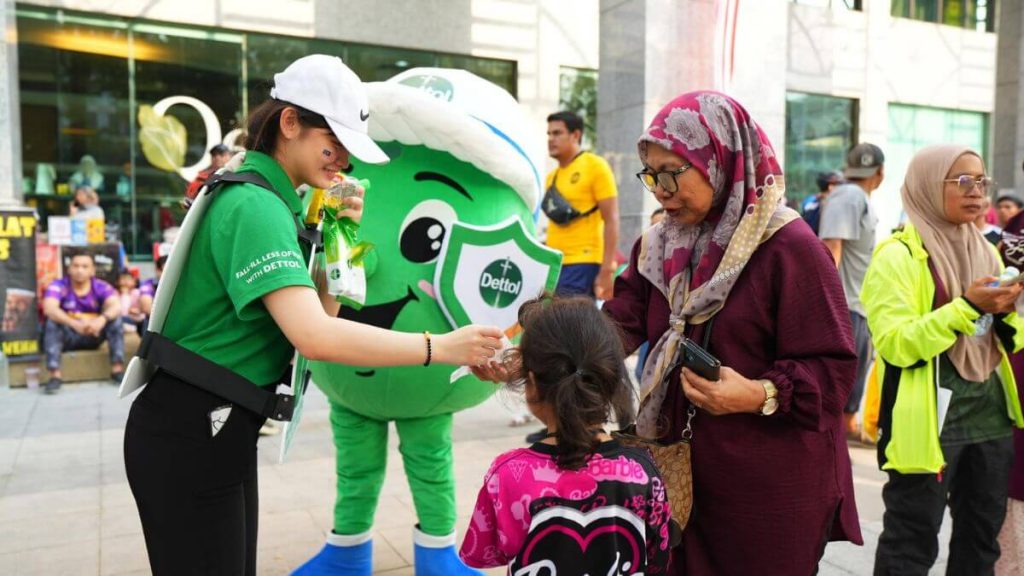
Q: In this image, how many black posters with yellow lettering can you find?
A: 1